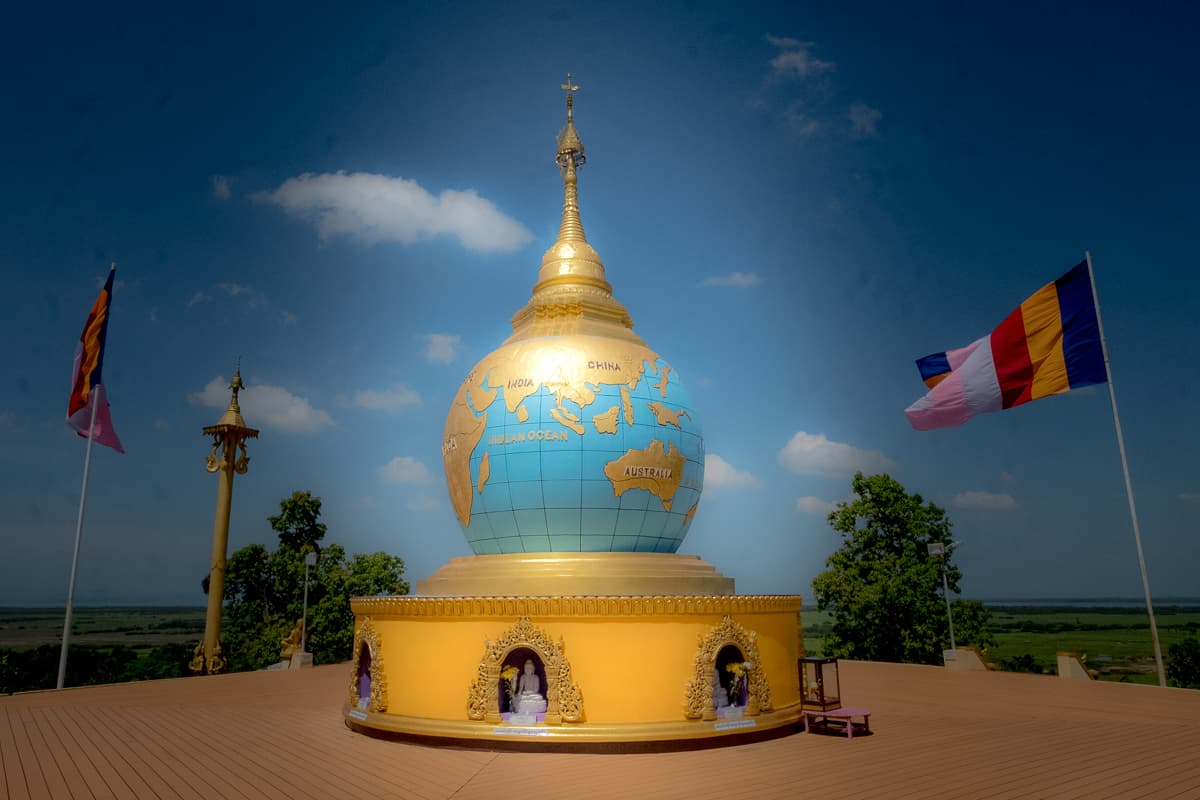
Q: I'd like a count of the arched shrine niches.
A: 3